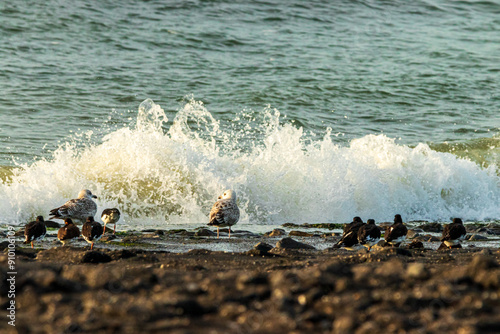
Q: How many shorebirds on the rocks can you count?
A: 10